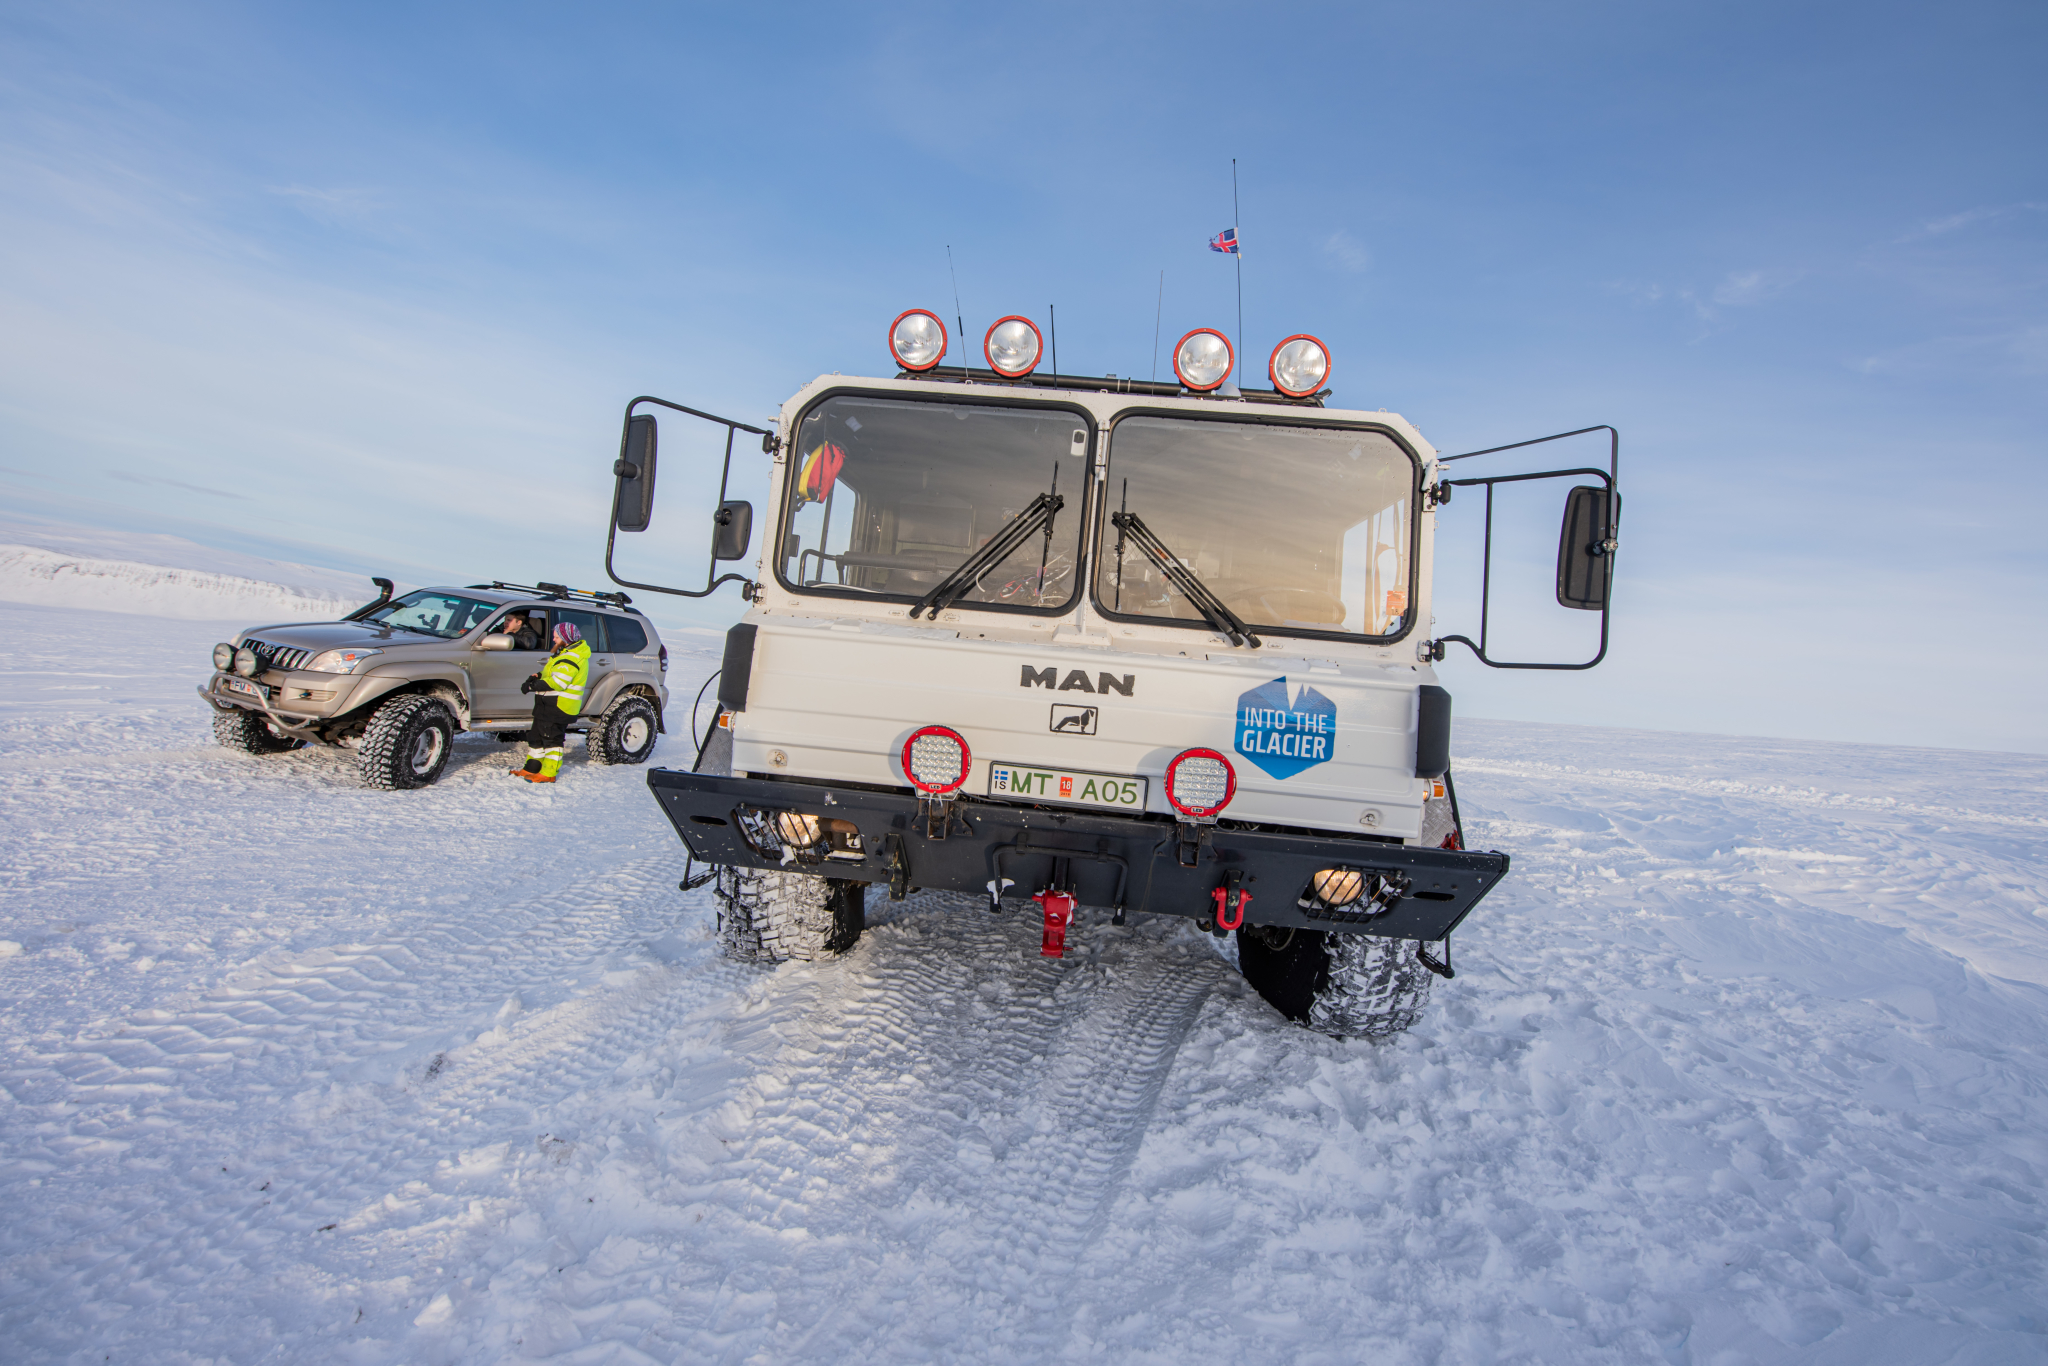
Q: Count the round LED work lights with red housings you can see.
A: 2